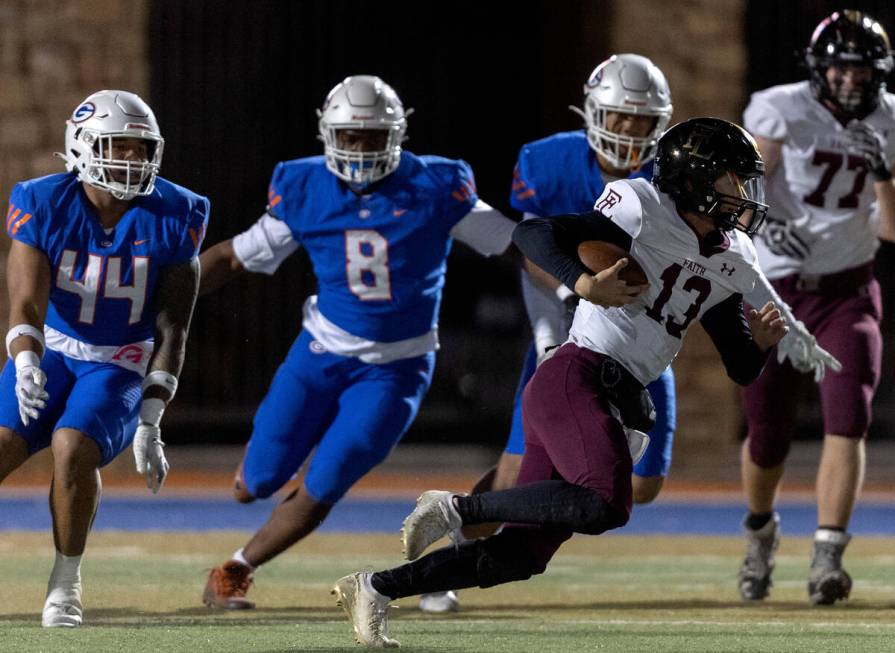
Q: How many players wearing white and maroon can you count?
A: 2